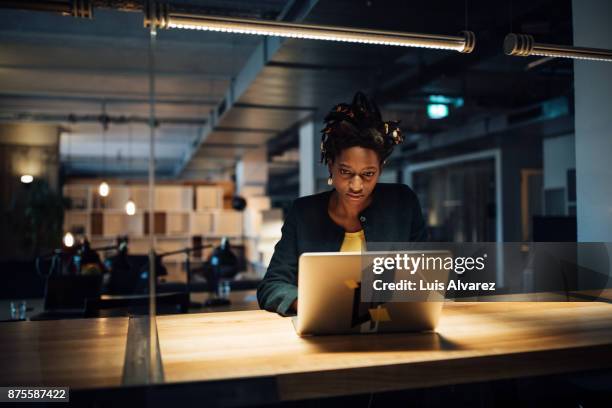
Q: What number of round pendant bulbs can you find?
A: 3